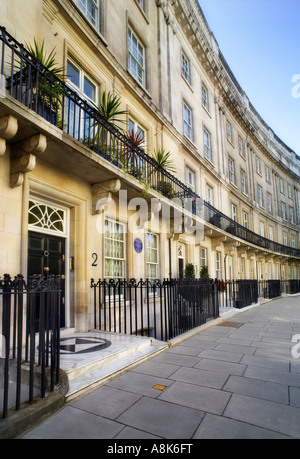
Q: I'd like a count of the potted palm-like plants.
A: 4